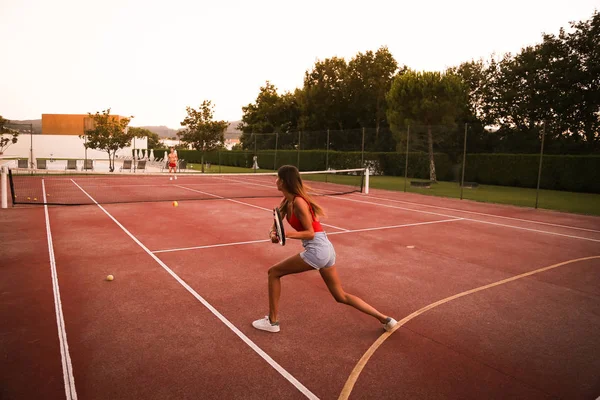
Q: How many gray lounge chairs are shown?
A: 8